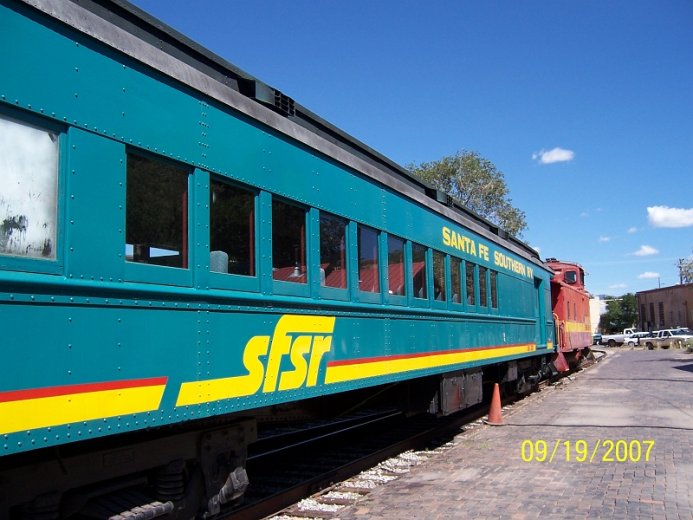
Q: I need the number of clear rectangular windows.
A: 12